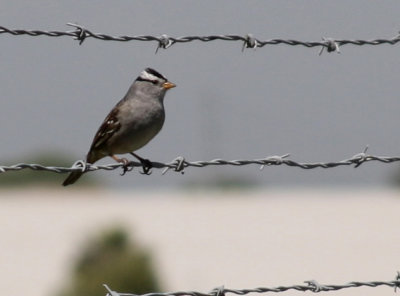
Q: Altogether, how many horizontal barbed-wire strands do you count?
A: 3